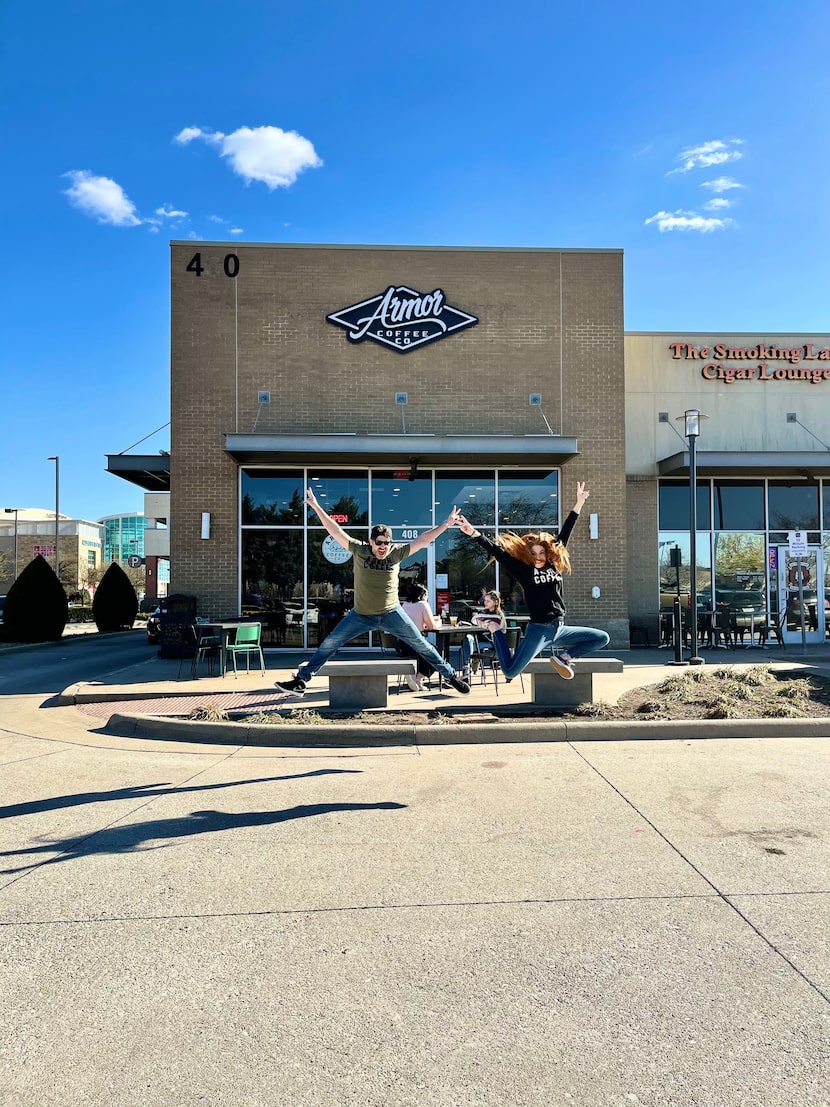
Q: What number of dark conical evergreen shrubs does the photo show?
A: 2